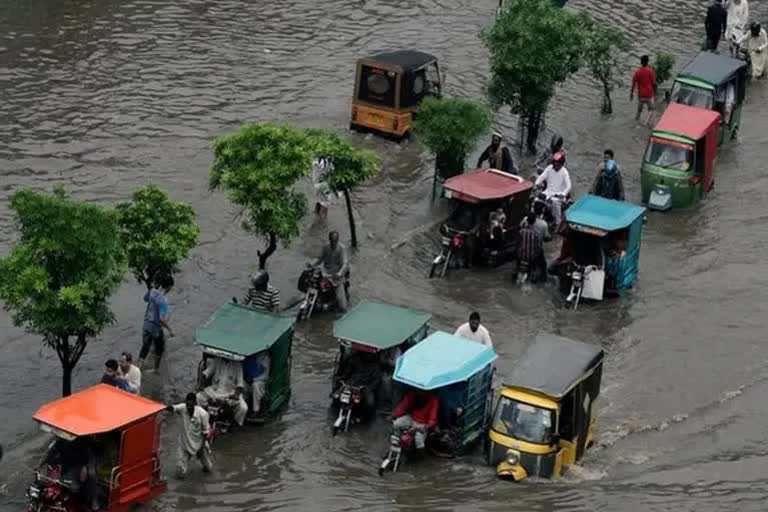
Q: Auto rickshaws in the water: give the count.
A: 10